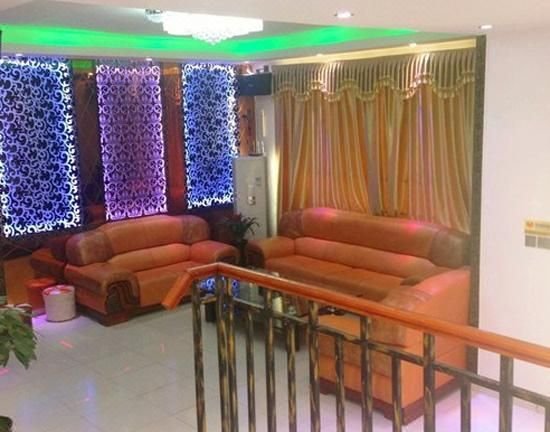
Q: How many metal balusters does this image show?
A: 14